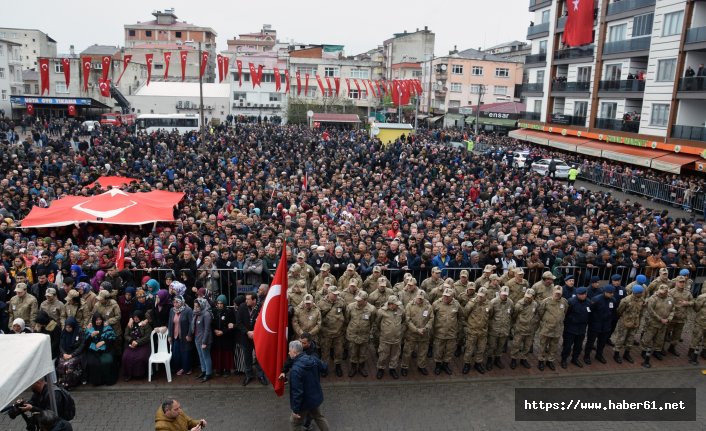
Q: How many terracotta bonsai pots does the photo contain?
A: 0